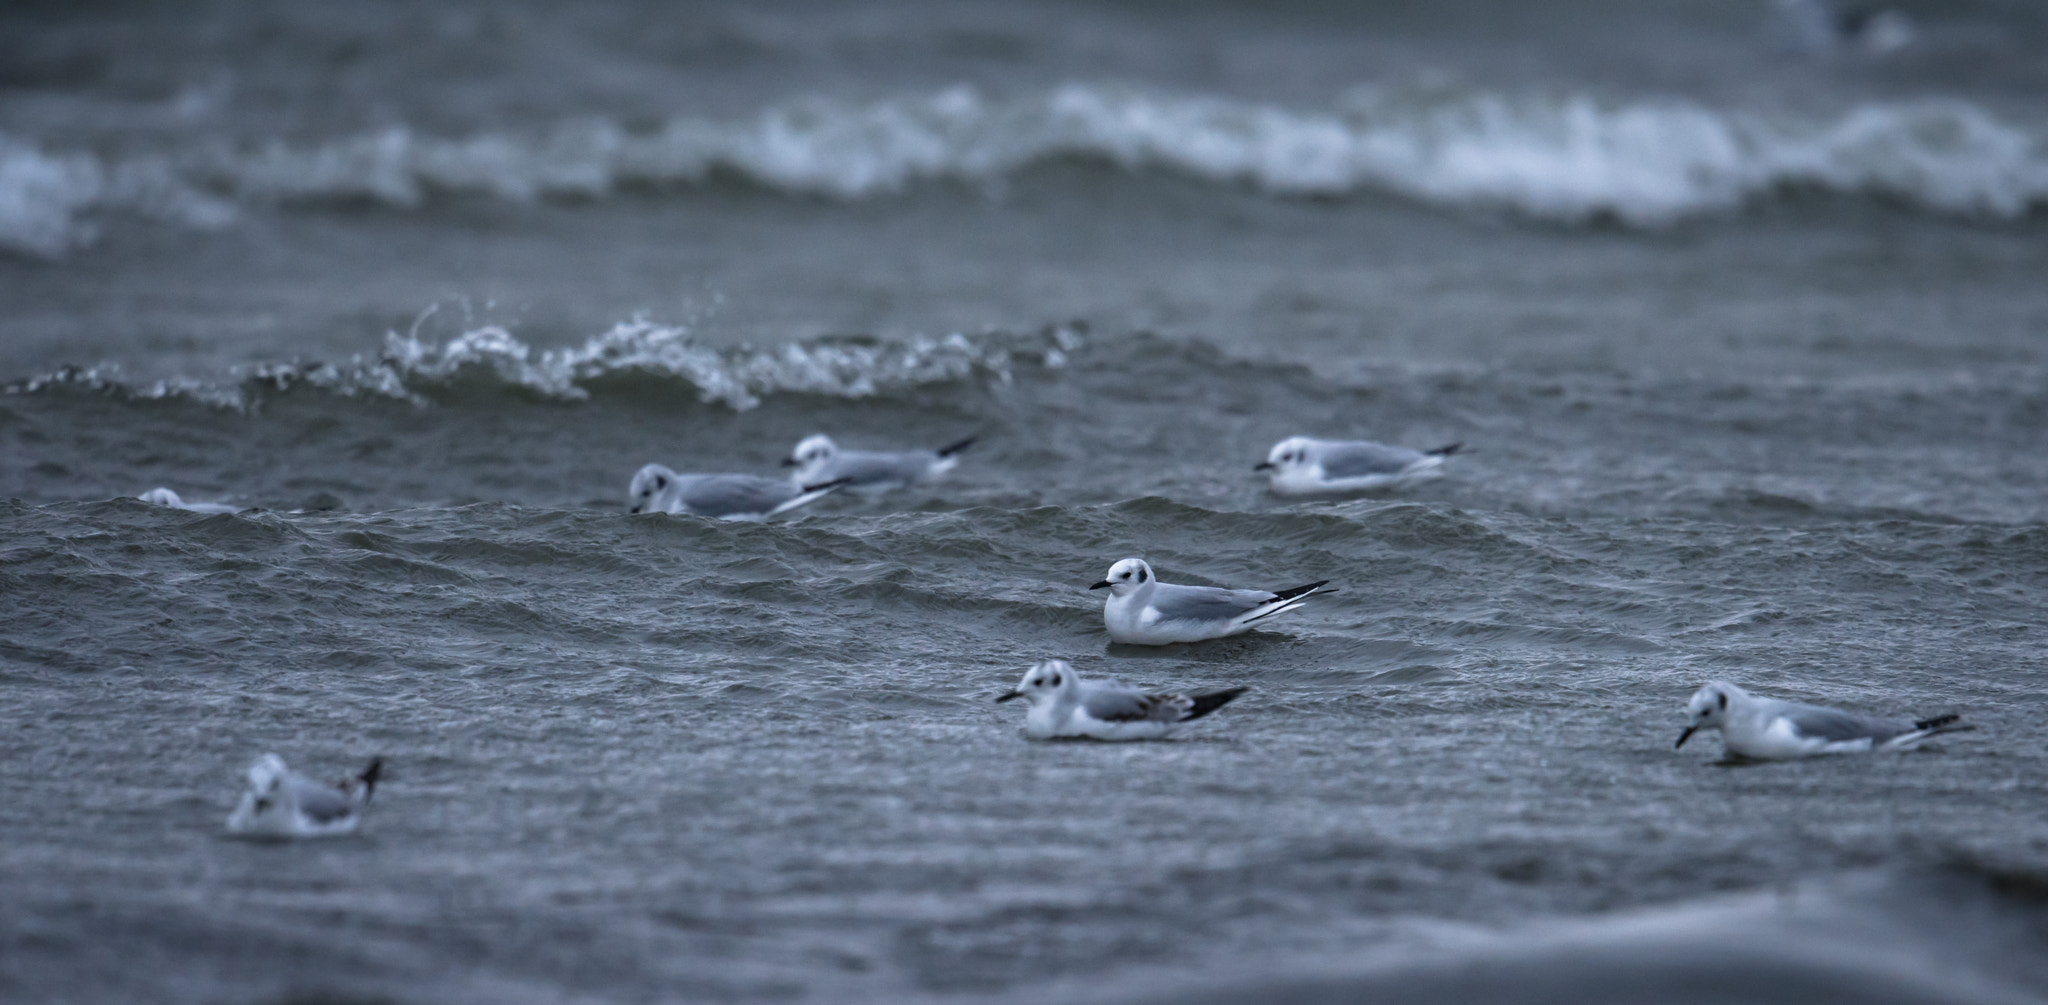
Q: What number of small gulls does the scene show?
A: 8